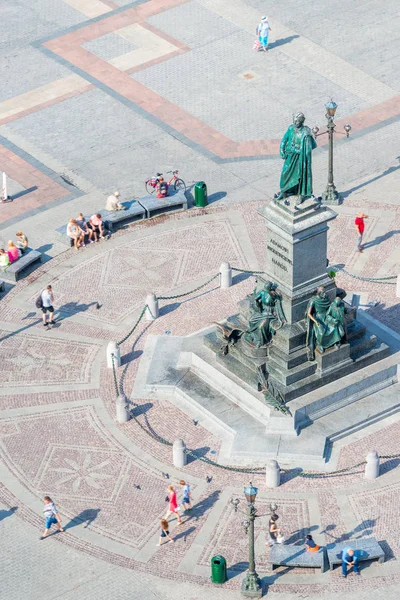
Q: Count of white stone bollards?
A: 8